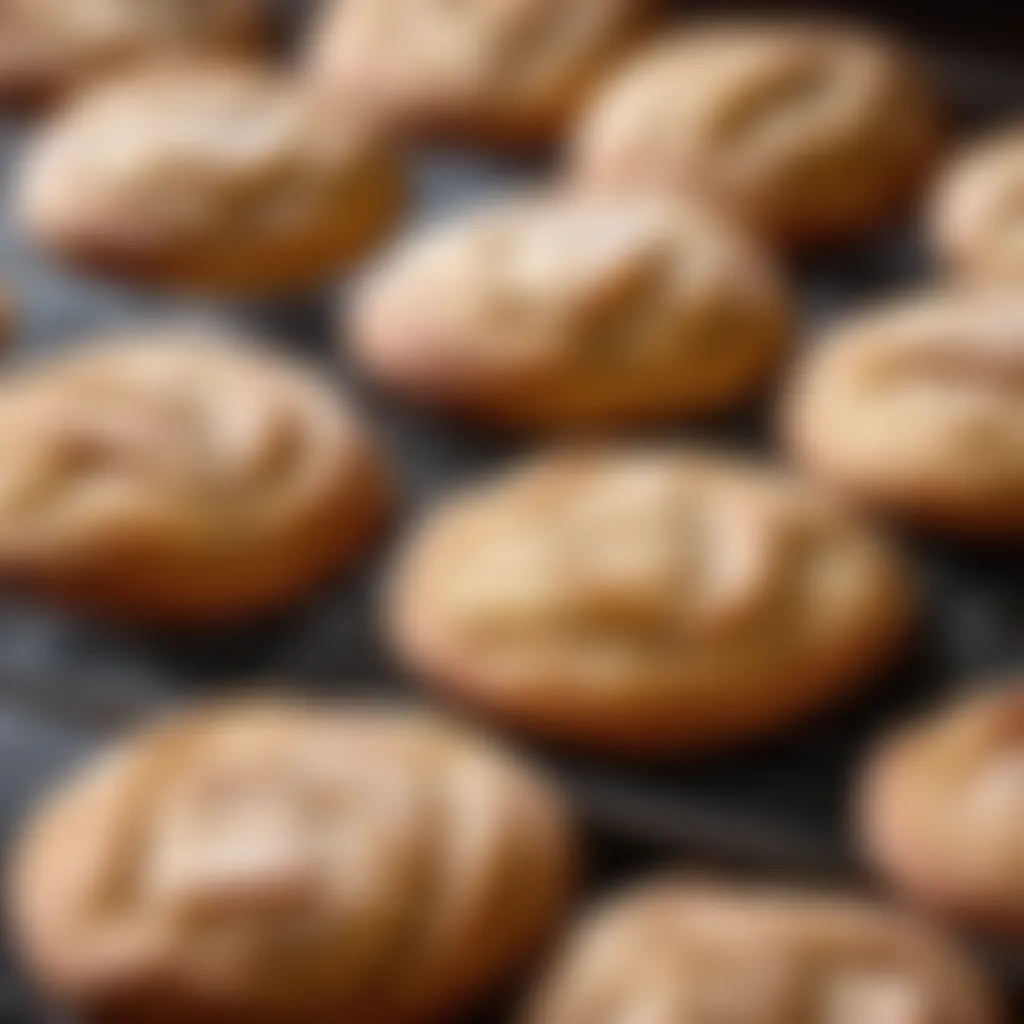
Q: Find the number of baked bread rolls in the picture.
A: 12